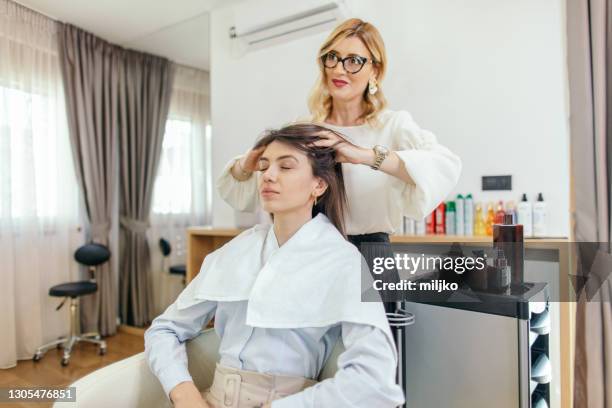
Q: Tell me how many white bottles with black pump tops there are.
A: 2